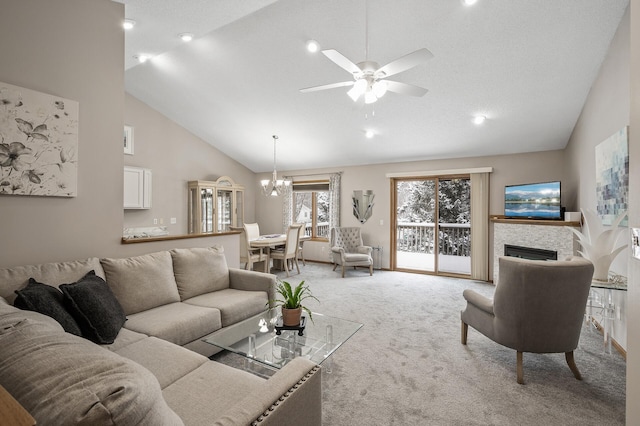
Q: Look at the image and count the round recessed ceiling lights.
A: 7